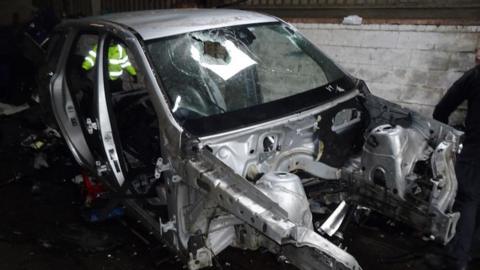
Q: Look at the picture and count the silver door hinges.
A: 4